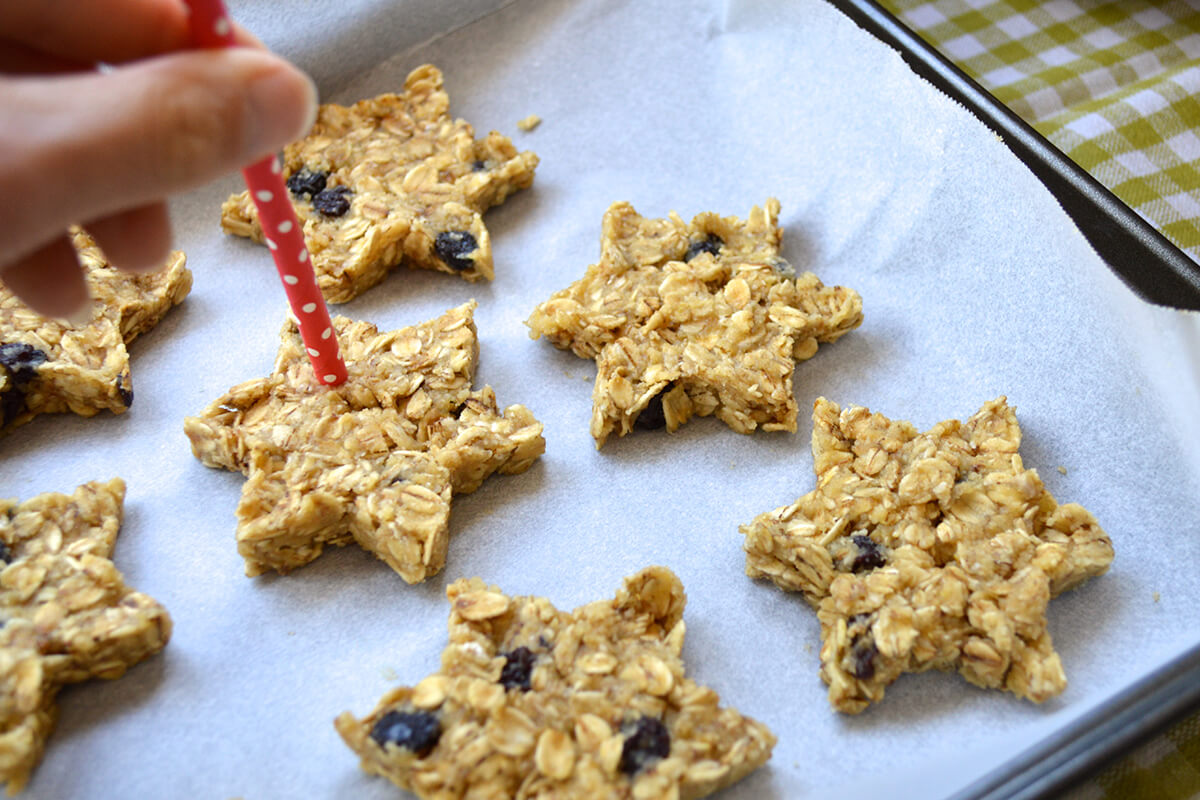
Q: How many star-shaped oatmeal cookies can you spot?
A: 7